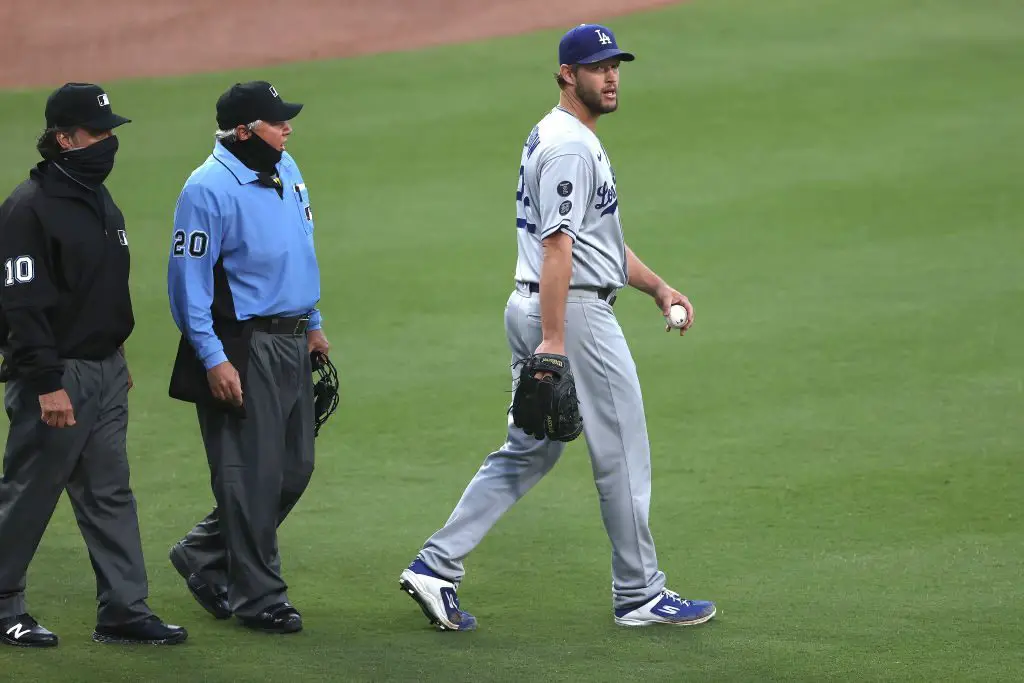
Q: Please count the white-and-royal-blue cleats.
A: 2